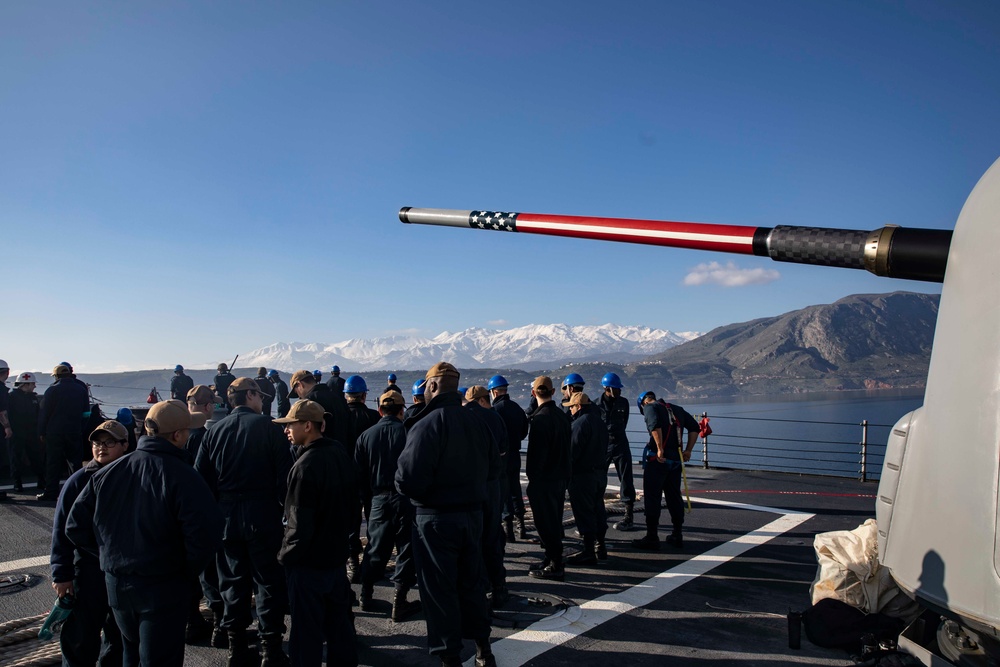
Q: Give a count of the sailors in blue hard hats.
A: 14